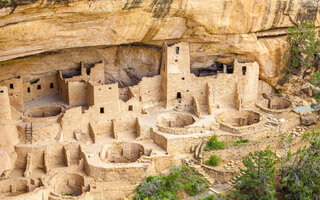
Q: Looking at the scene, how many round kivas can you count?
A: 7